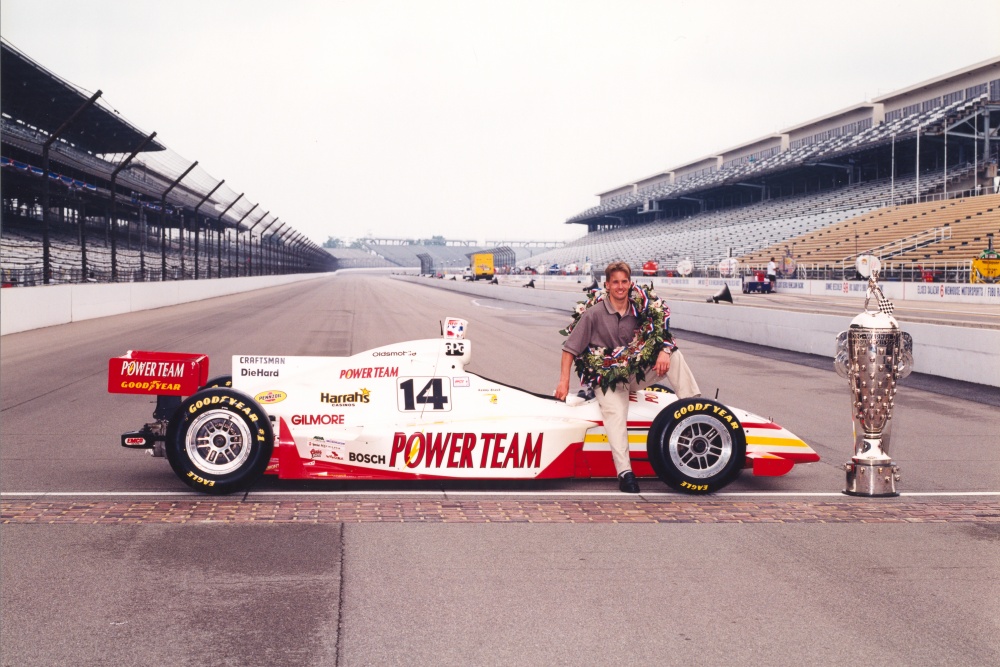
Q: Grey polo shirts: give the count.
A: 1